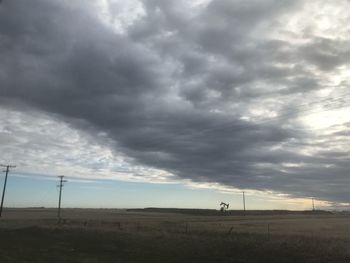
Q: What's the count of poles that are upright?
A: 4